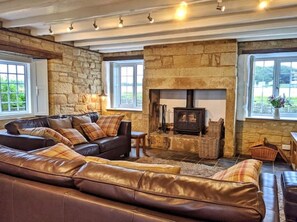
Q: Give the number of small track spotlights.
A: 8